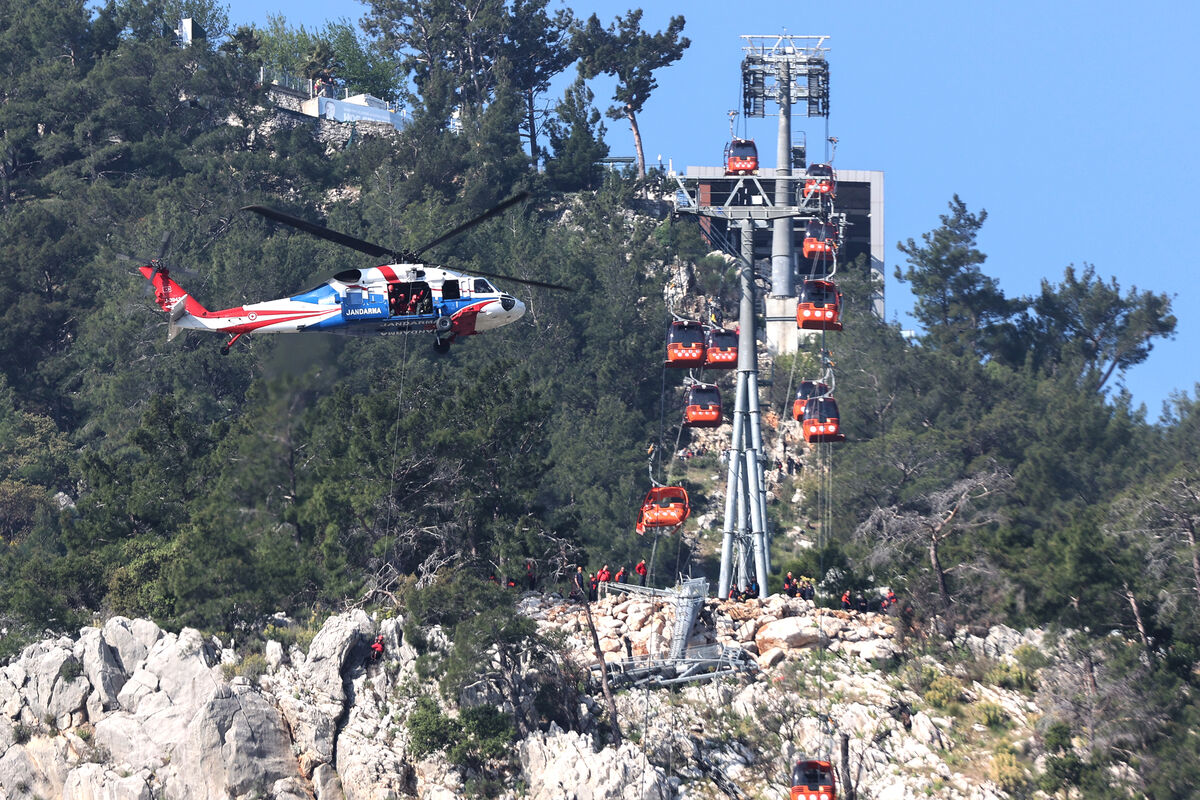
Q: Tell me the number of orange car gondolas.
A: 11